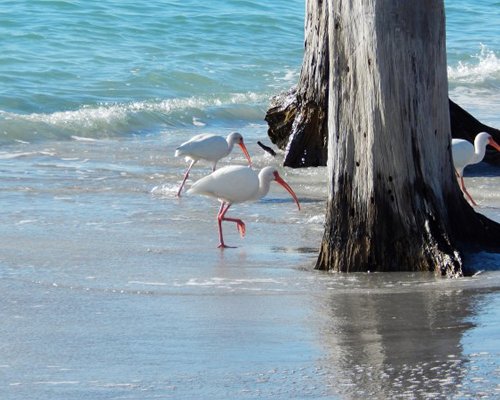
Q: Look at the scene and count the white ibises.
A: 3